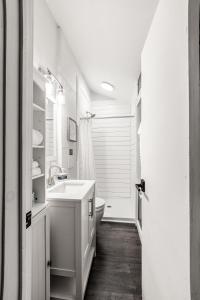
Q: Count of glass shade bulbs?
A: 2